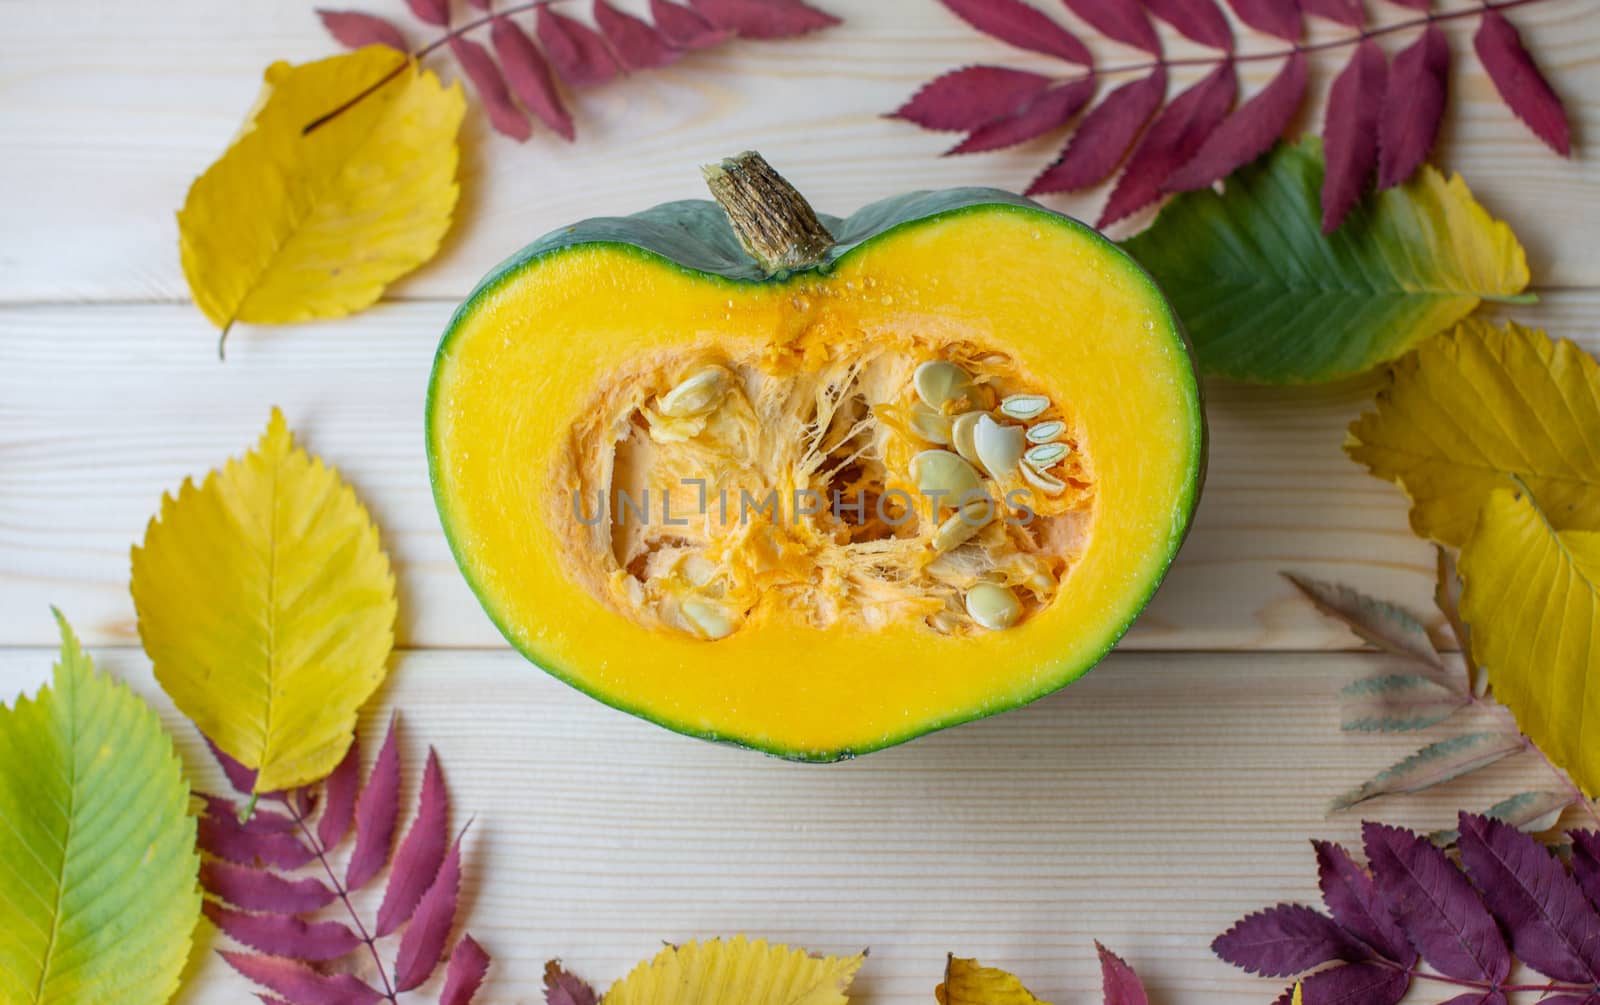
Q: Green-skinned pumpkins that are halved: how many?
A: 1